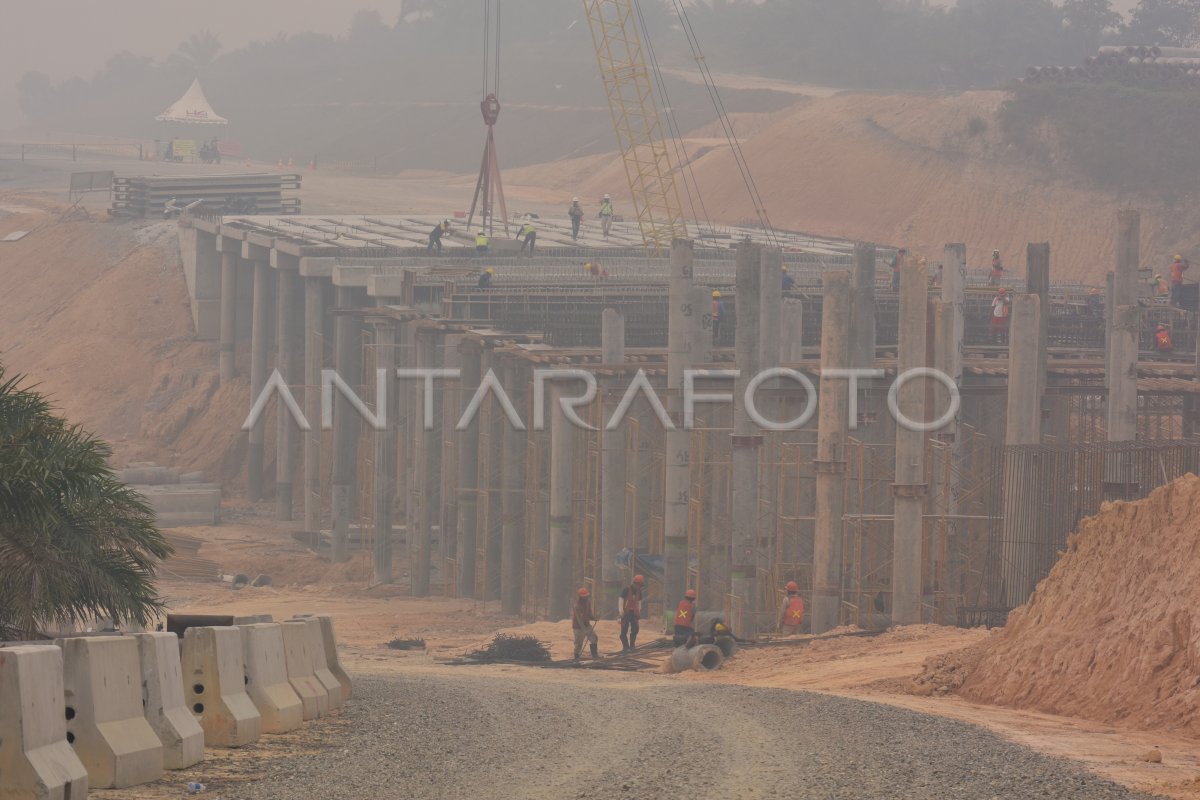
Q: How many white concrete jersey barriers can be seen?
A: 8